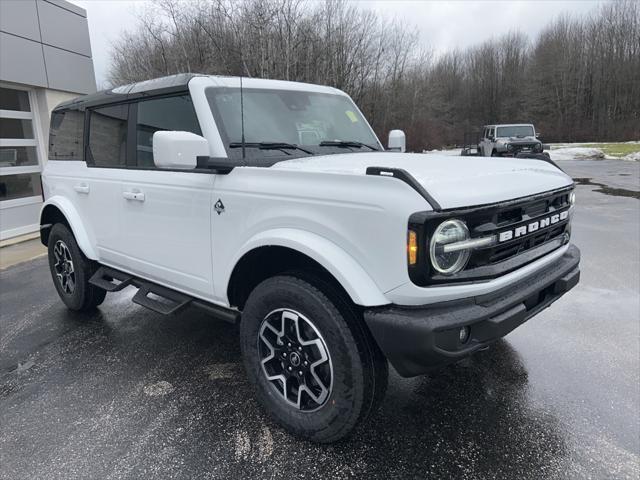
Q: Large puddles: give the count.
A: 1